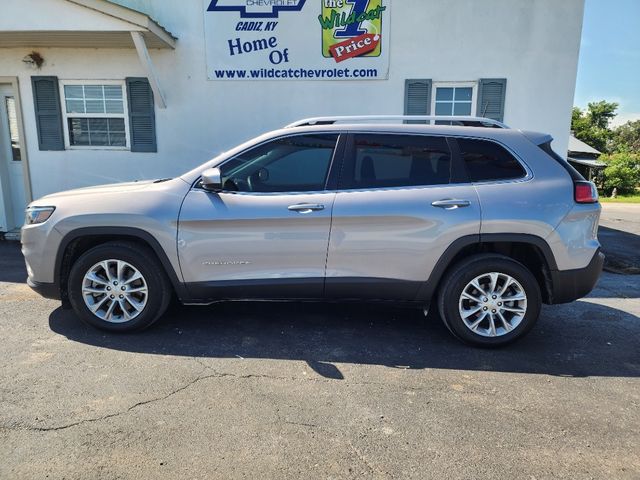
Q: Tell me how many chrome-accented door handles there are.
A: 2